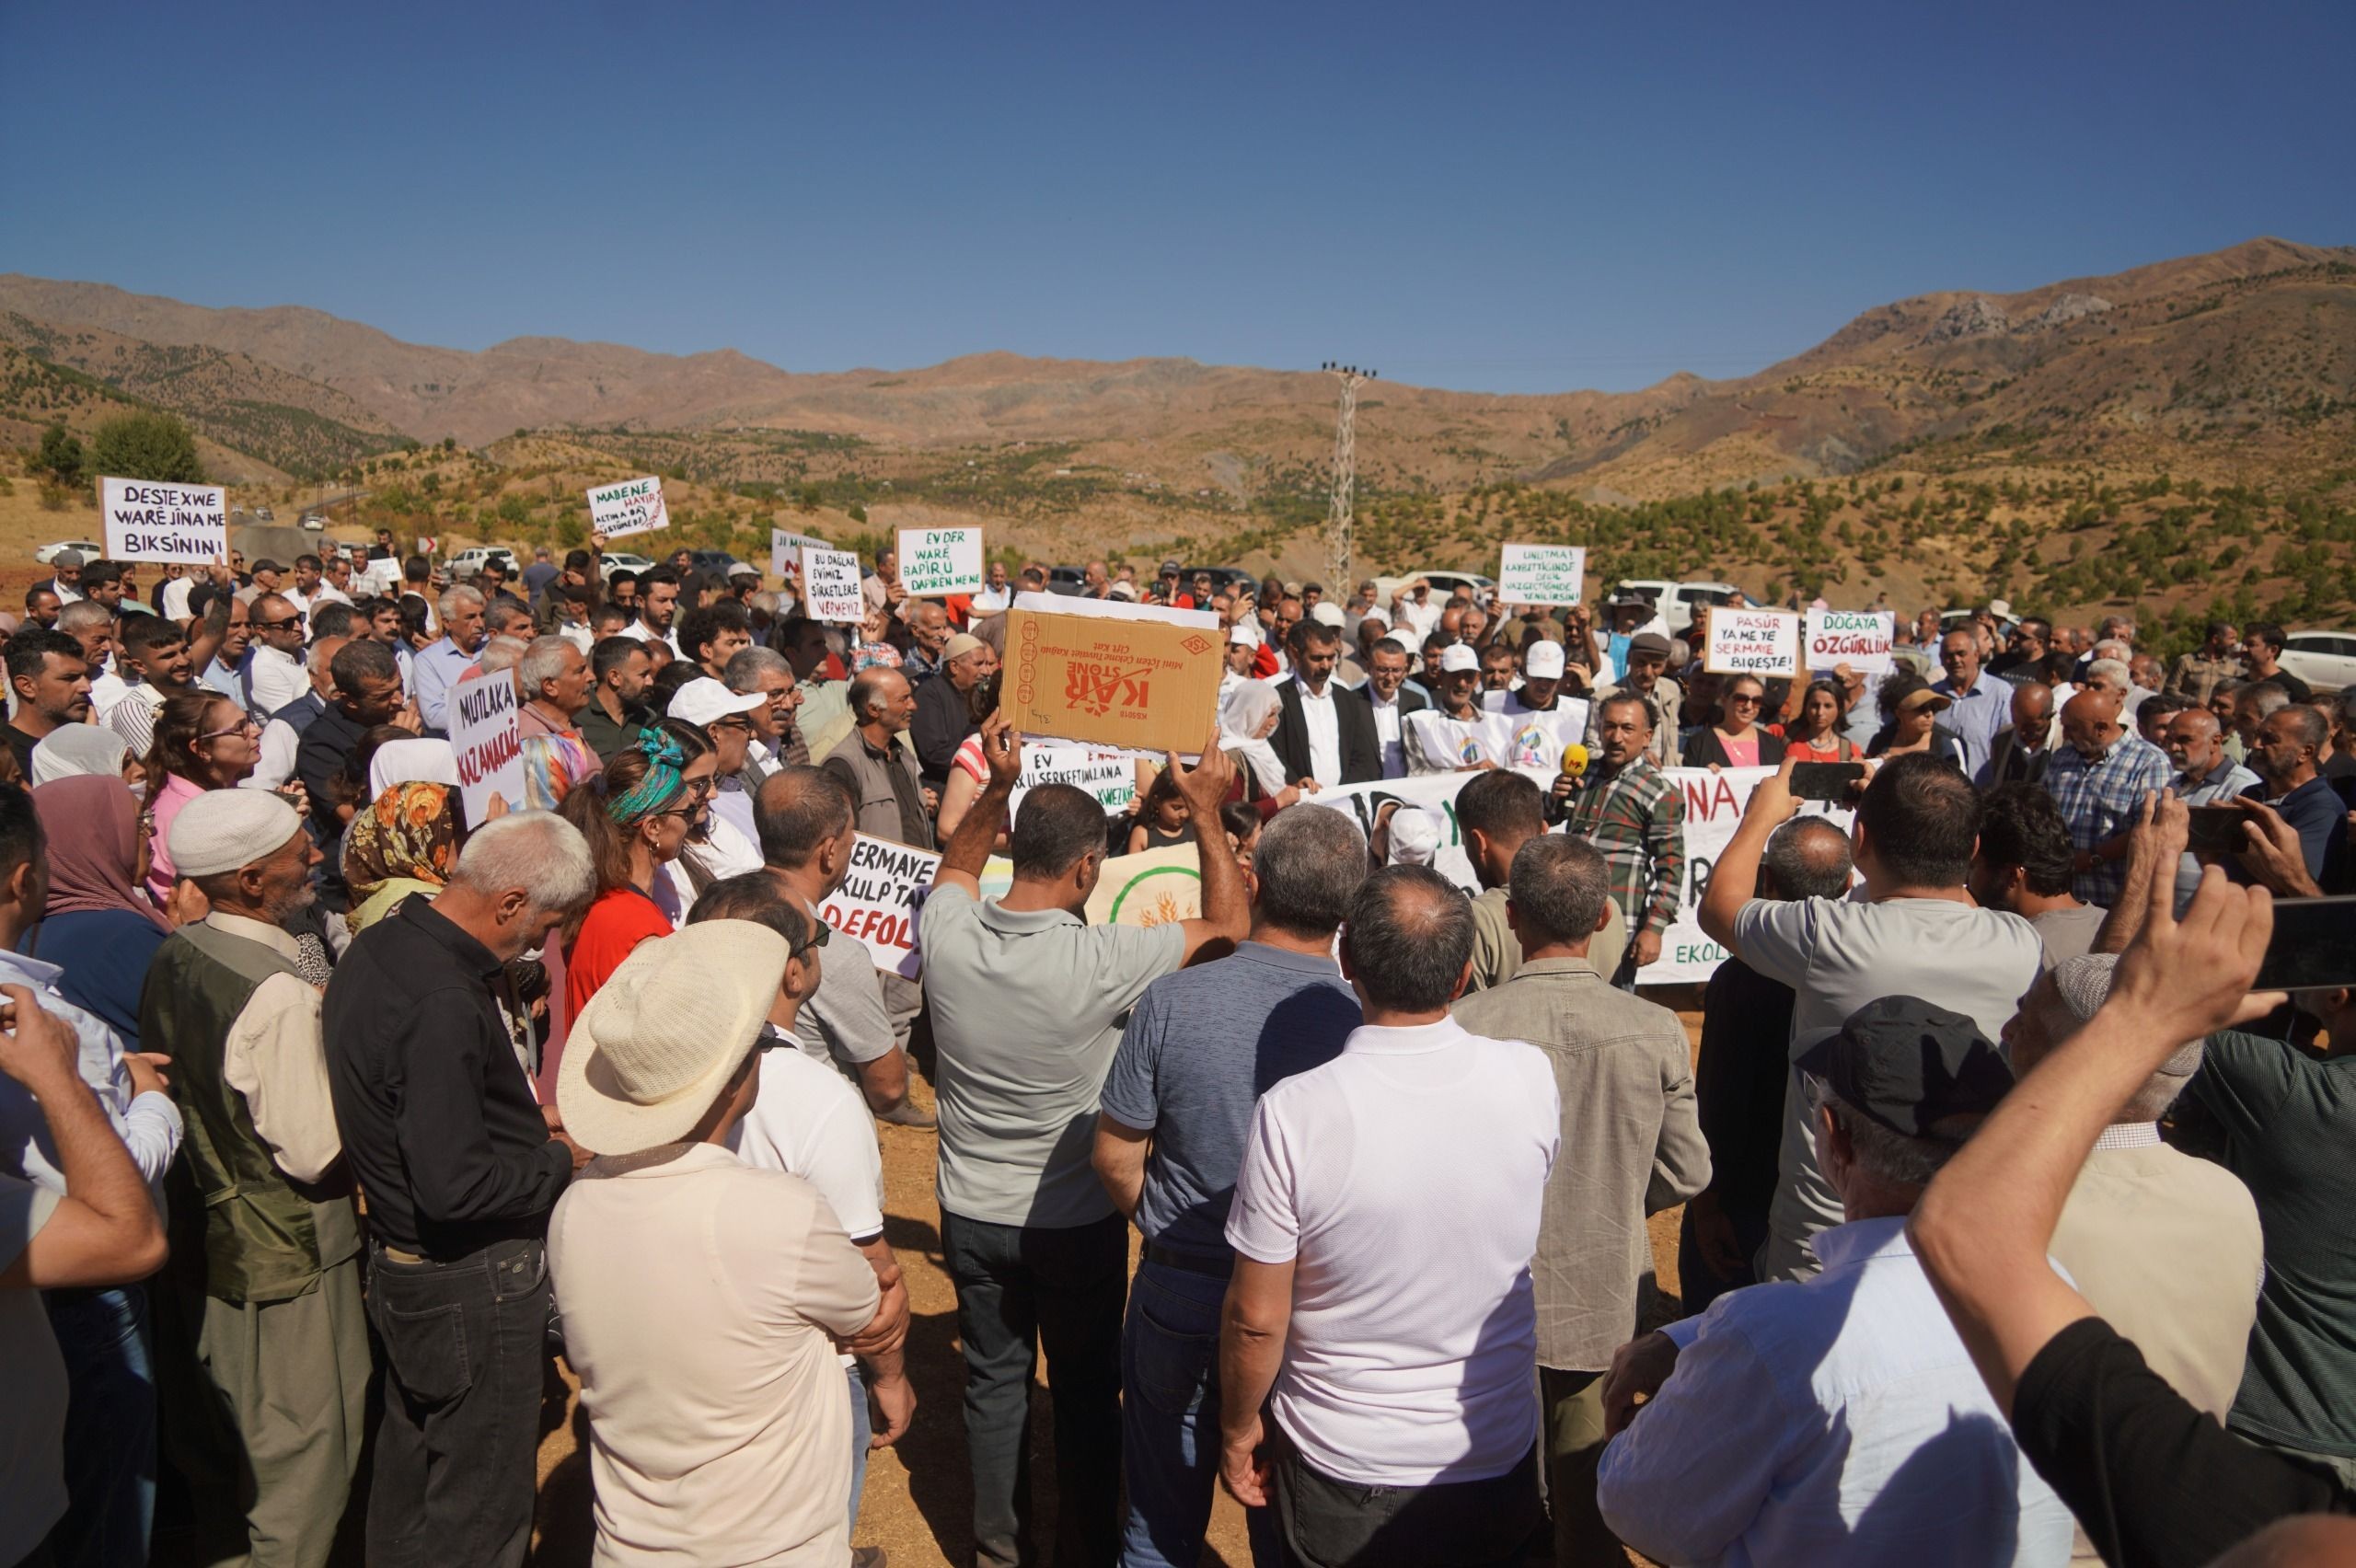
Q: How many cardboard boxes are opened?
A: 1